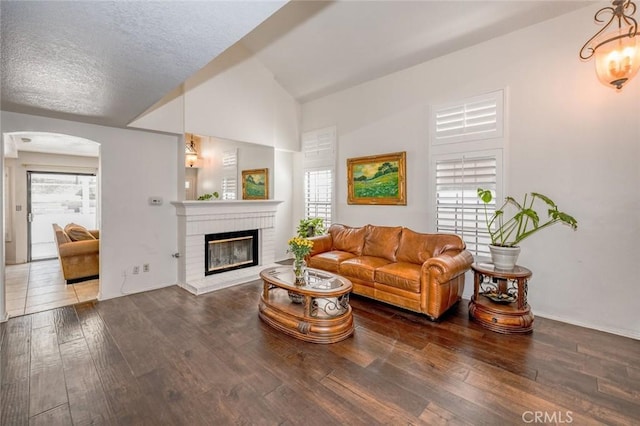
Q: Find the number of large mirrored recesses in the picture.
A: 1